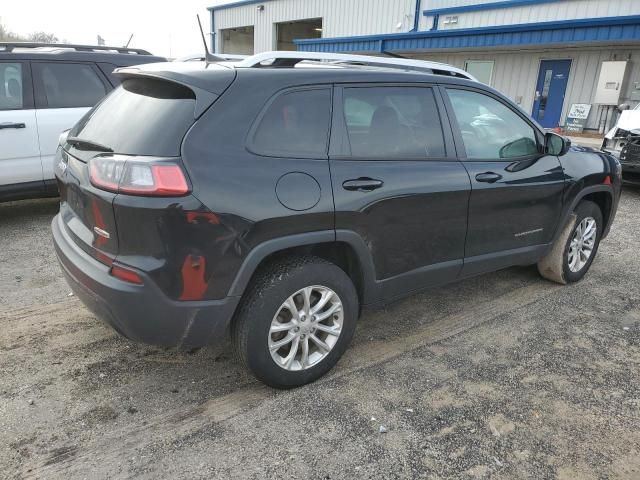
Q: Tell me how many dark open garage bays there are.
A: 2